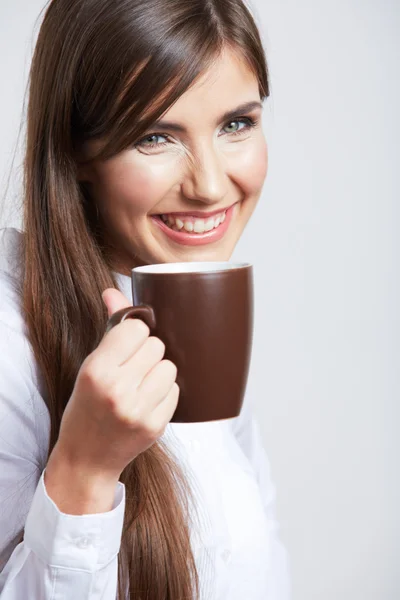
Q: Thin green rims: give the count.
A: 0